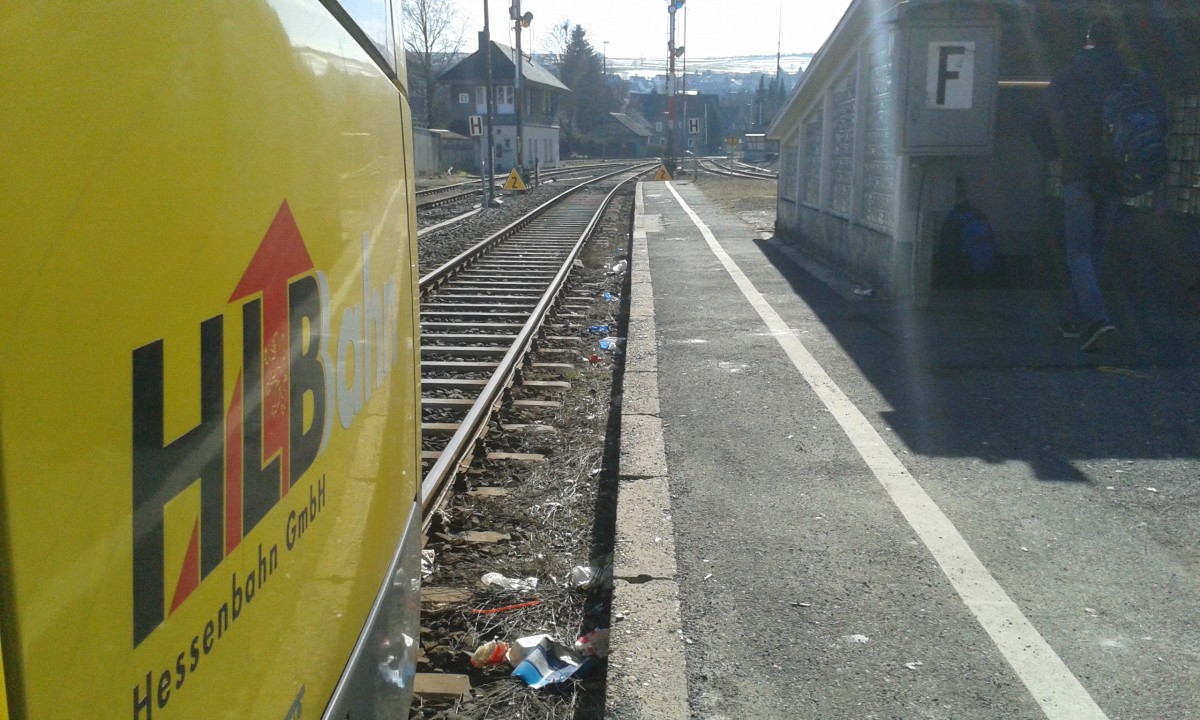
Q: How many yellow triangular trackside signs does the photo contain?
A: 2